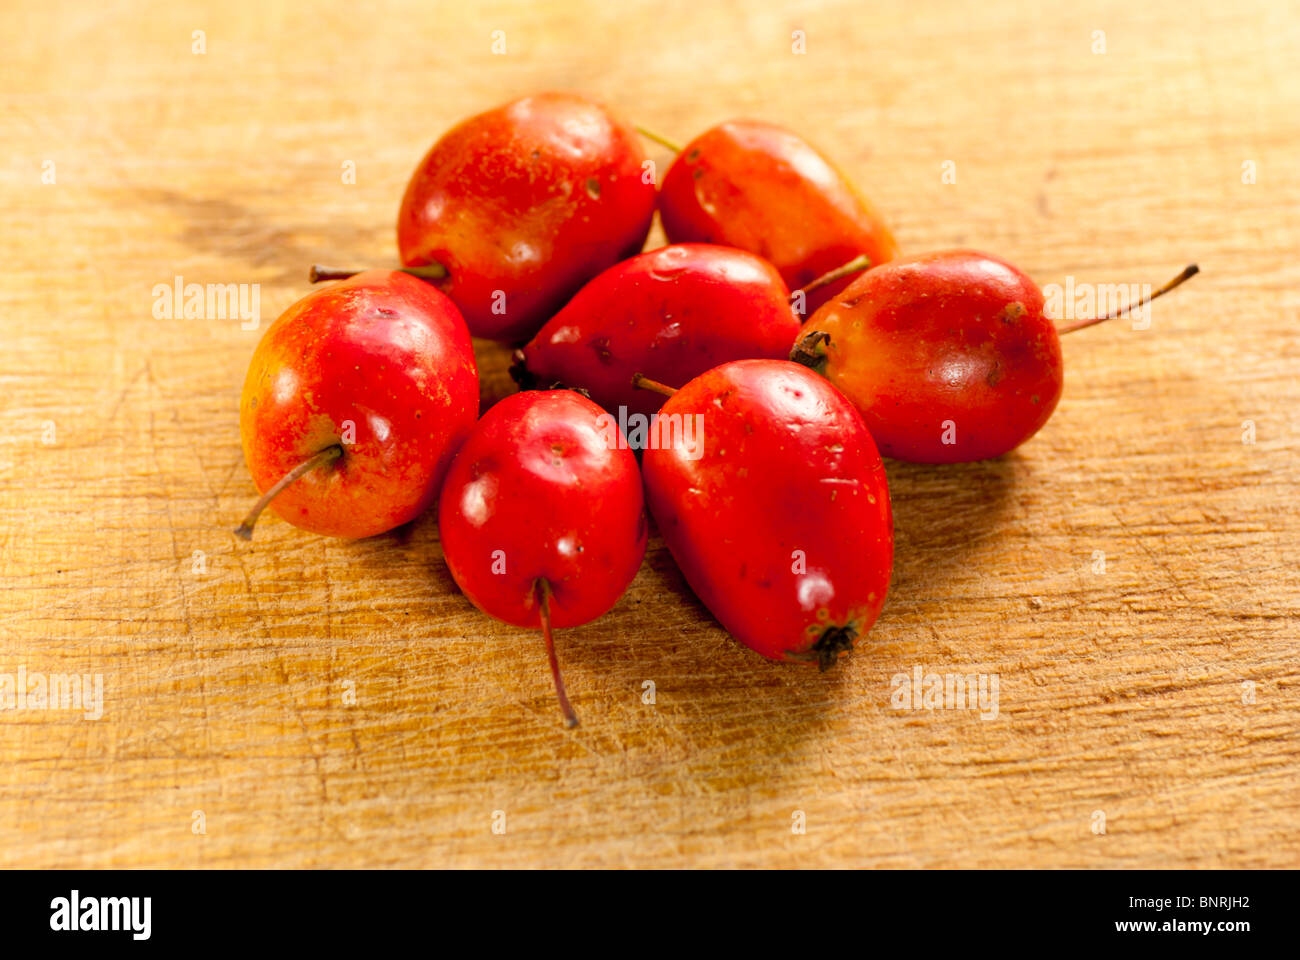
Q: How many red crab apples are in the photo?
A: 7